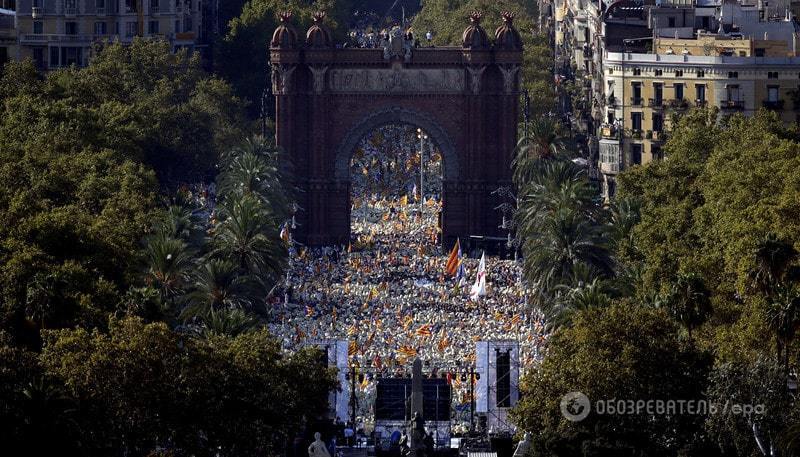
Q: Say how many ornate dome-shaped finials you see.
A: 4